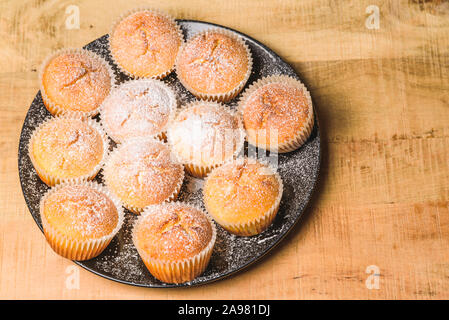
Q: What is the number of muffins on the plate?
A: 11